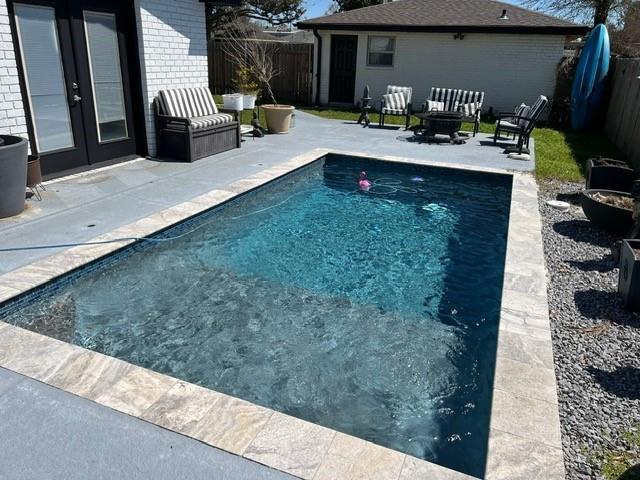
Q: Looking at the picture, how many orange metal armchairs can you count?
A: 0